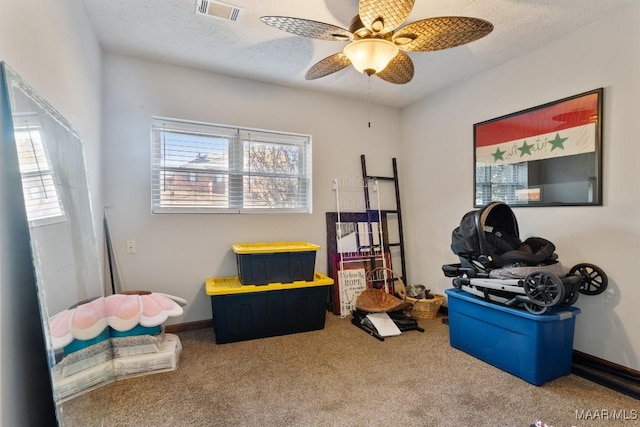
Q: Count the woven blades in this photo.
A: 5